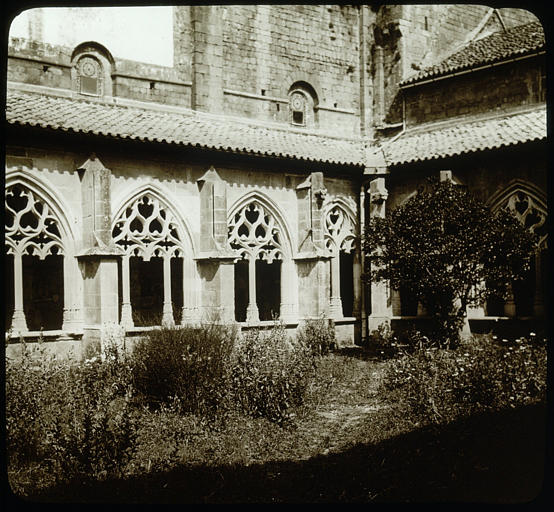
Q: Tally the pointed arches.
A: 5